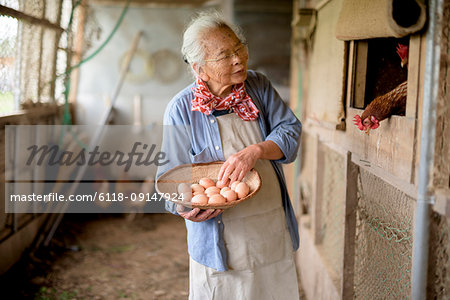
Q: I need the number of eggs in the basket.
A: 14